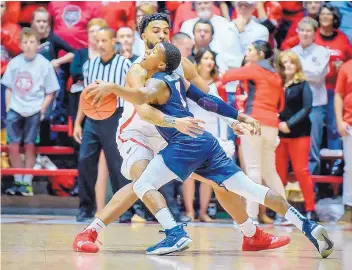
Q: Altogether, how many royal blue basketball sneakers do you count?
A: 2